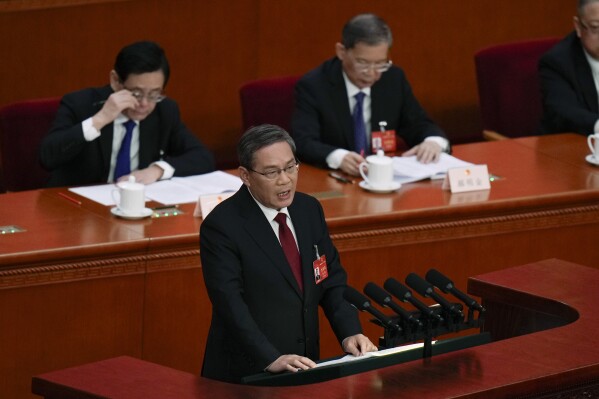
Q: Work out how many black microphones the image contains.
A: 5